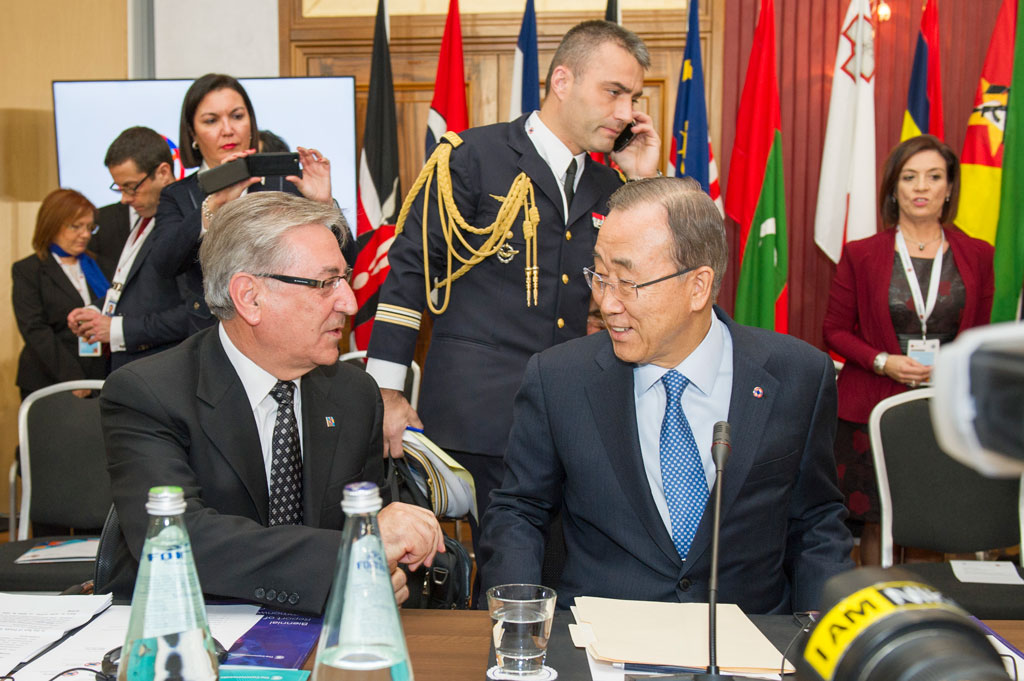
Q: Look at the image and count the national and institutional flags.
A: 10